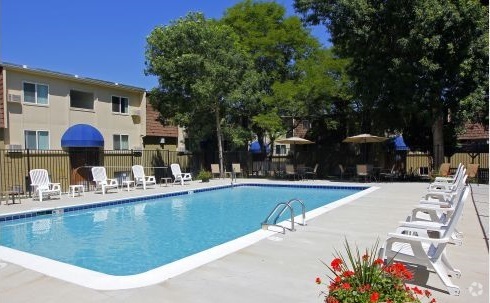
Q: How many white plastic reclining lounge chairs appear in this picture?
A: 9